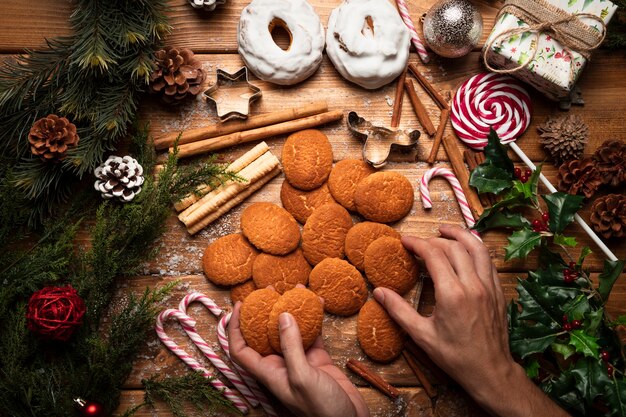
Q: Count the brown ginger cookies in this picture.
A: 15